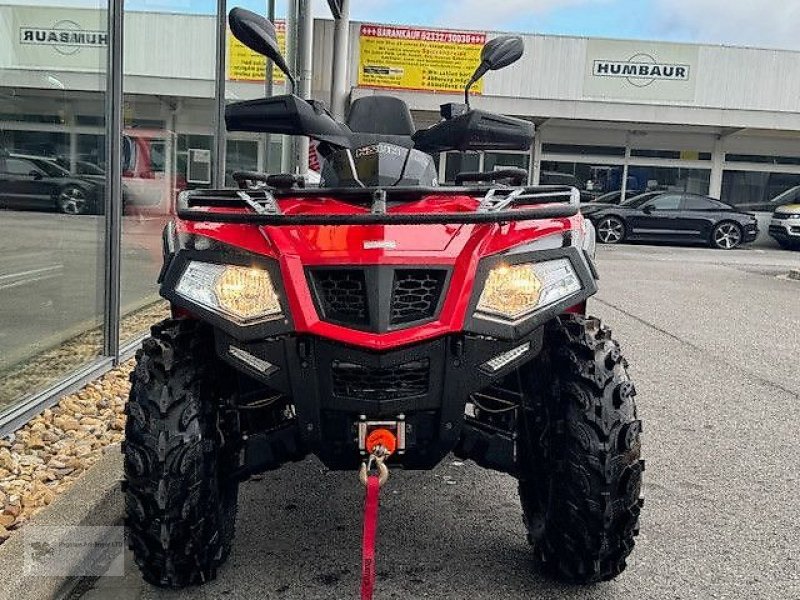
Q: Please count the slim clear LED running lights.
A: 2